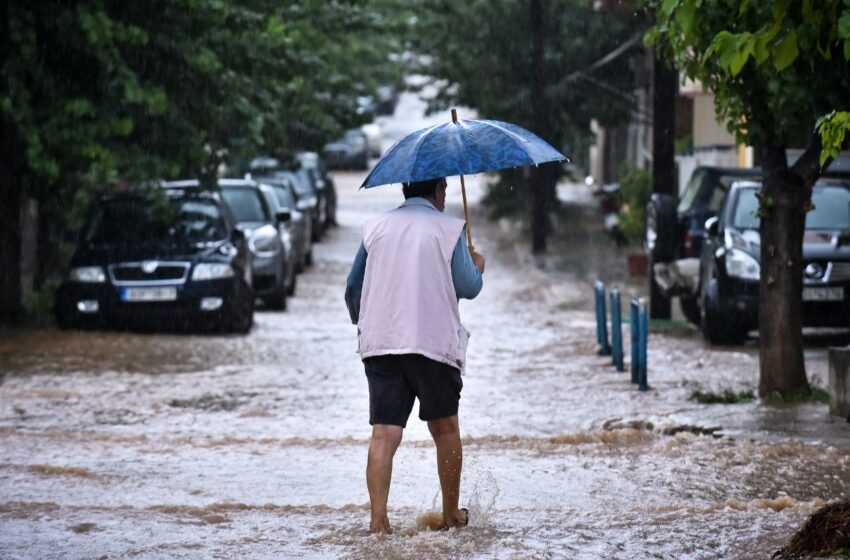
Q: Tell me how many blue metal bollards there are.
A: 4